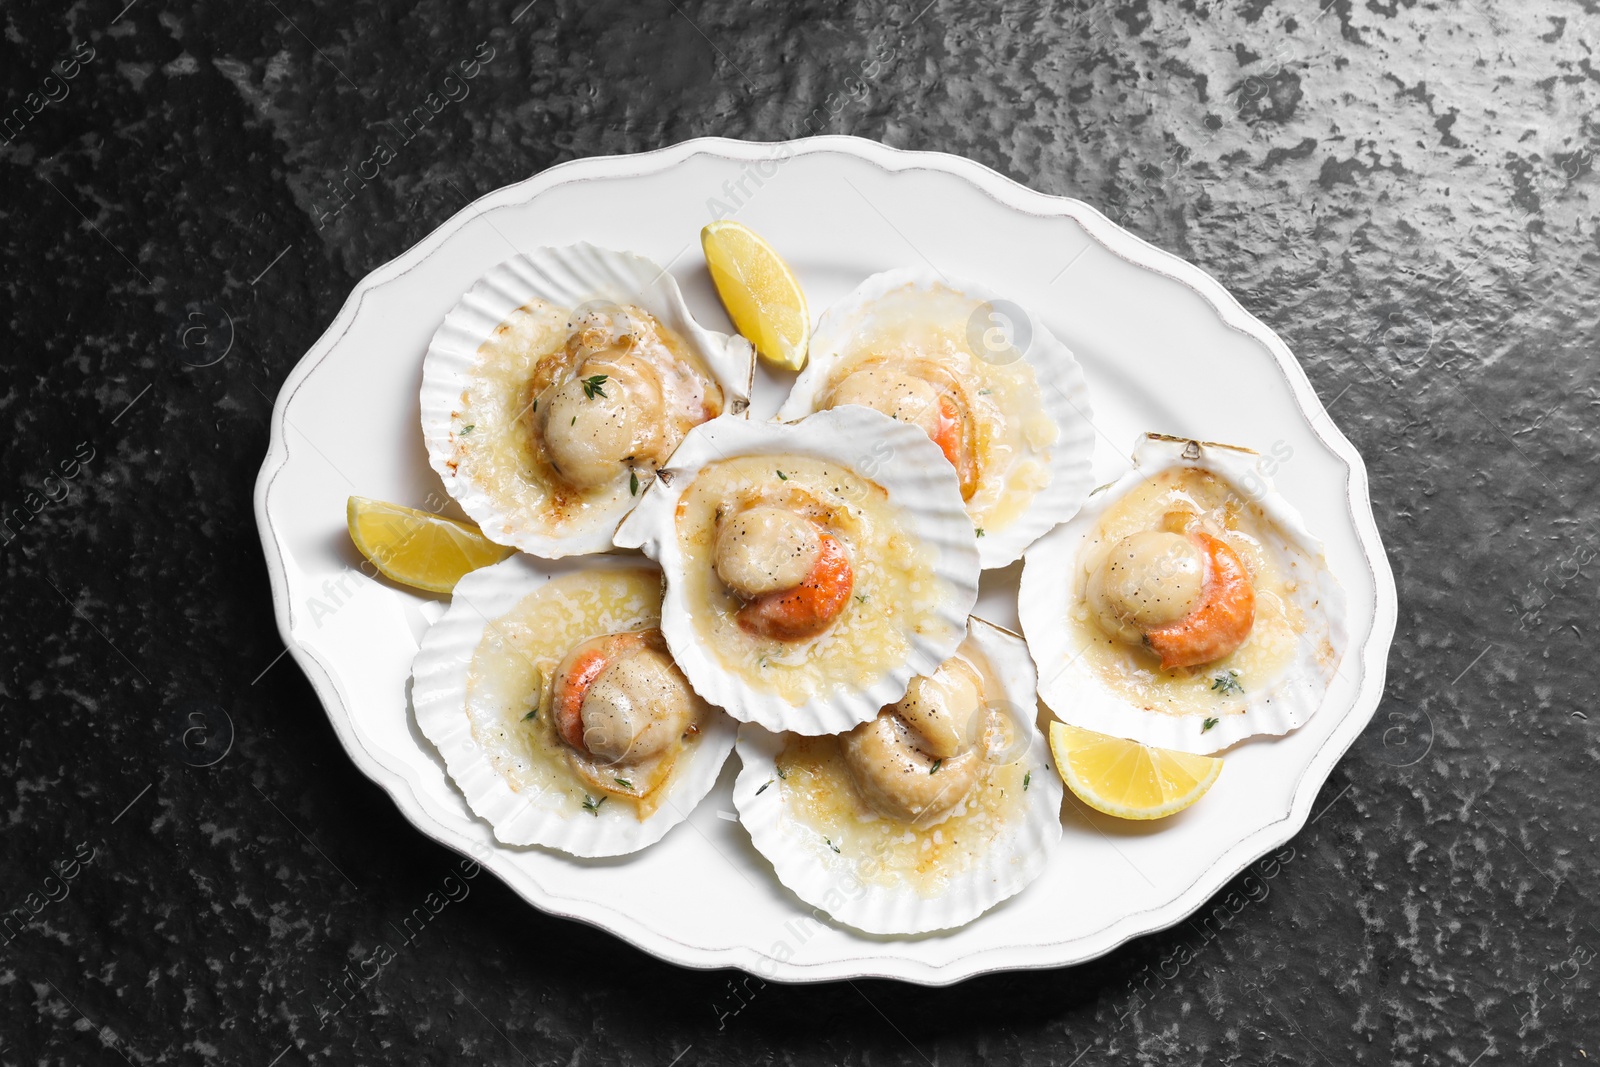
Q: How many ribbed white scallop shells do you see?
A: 6